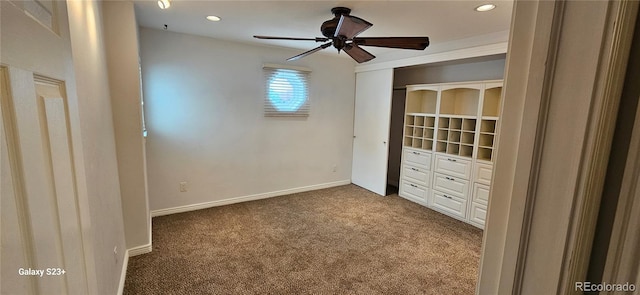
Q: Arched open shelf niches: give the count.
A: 3